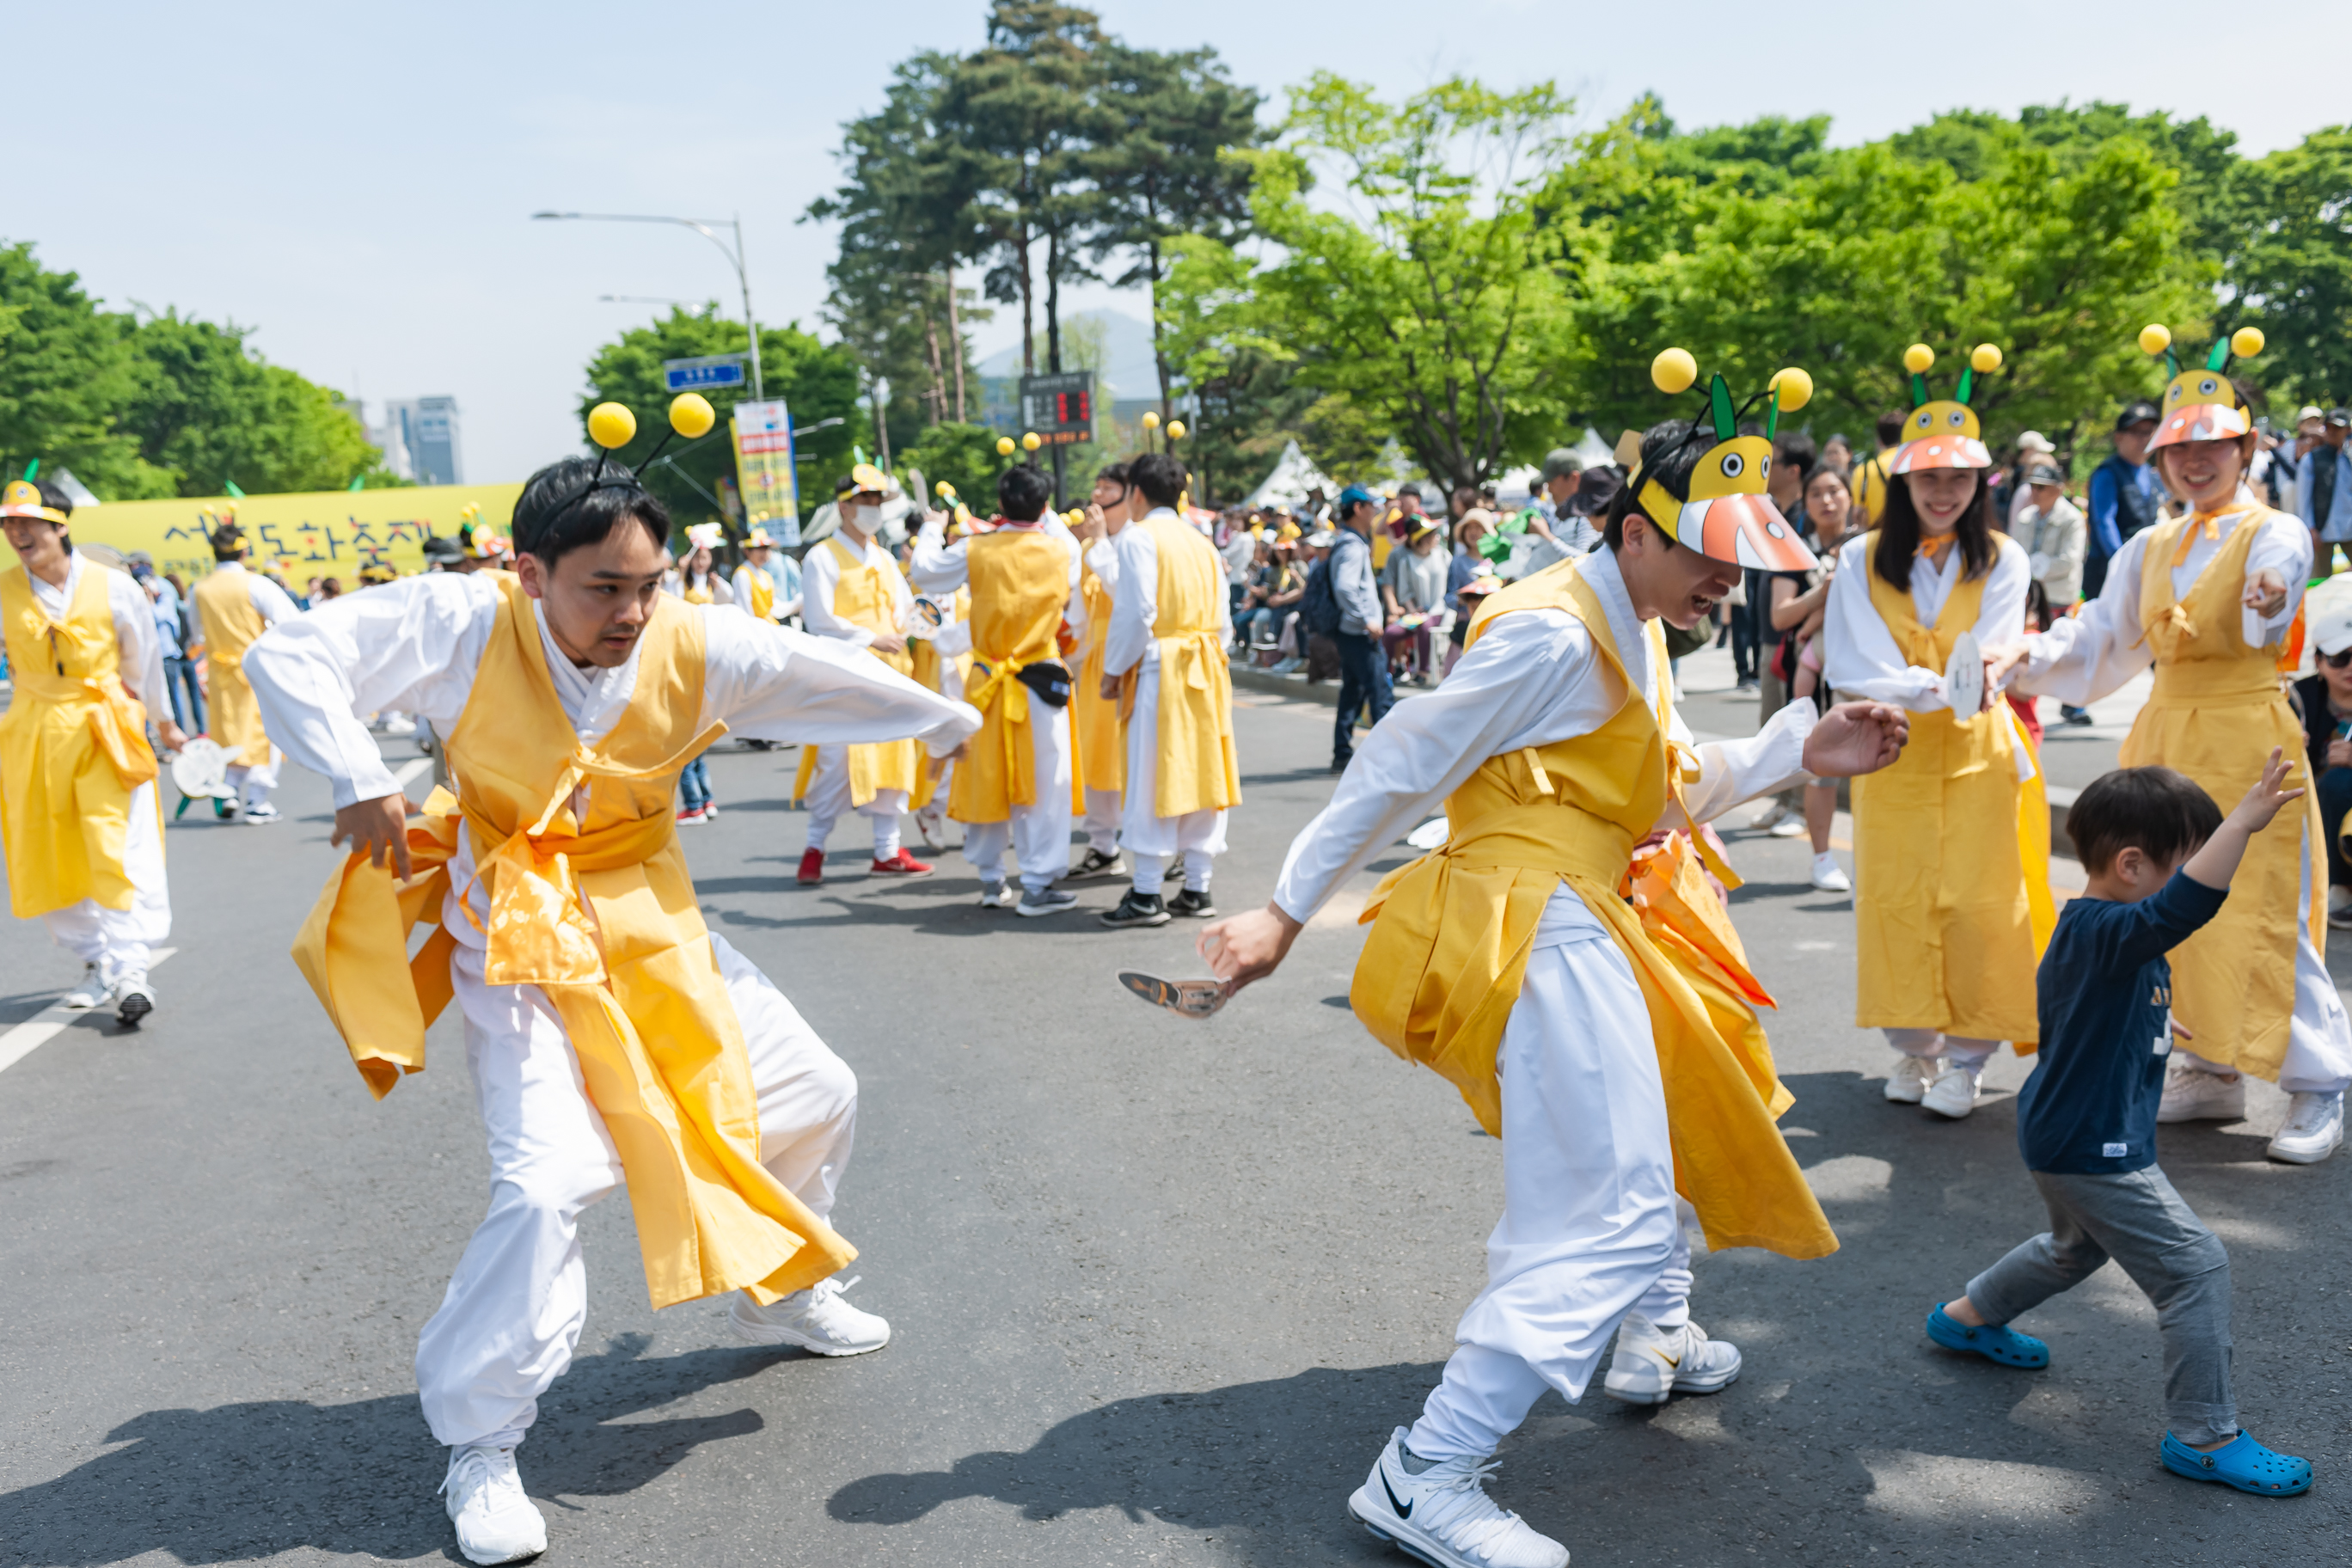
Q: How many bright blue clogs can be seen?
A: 2